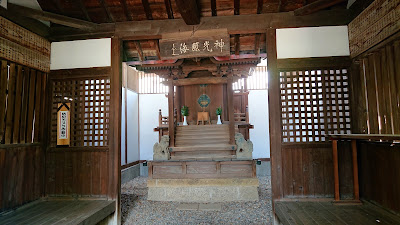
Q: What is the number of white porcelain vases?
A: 2